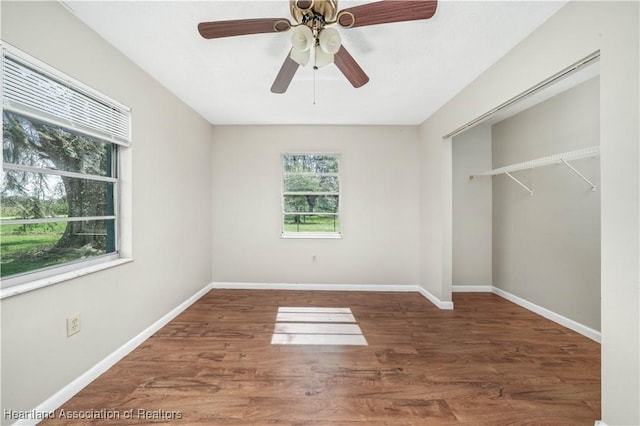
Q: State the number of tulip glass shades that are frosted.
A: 4